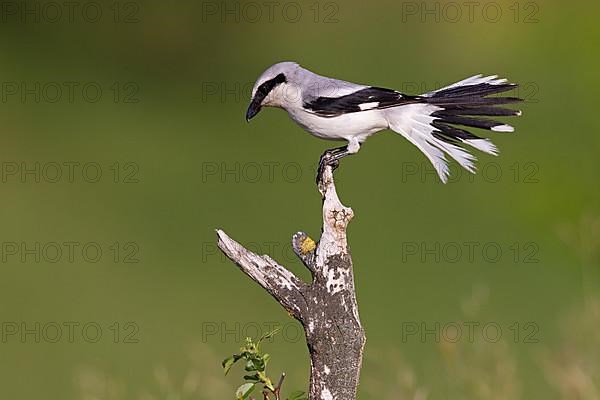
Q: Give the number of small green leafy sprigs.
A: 1